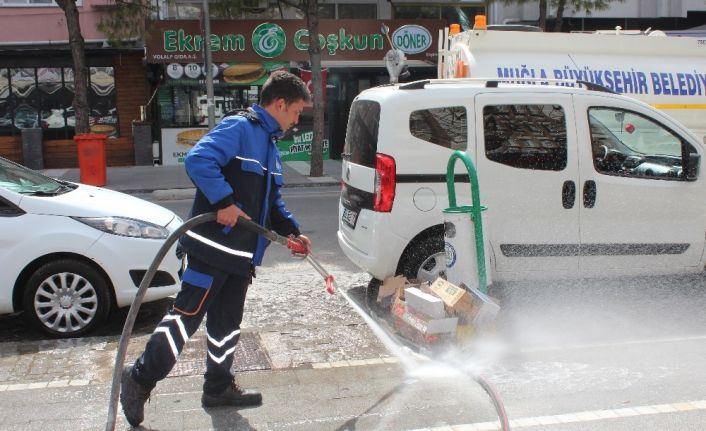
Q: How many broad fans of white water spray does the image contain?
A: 1